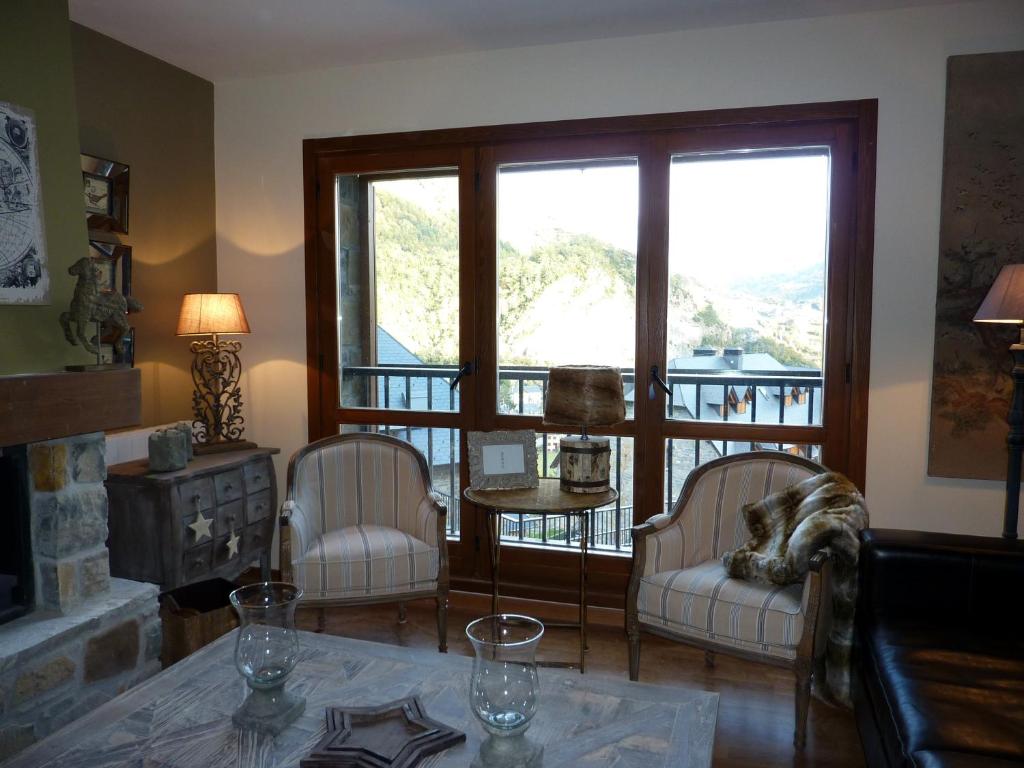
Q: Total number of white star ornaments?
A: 2